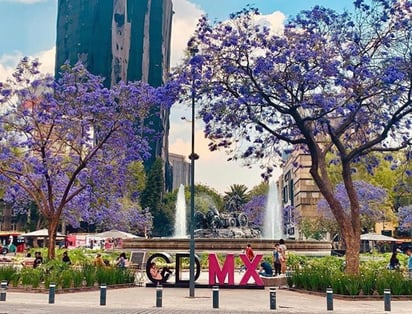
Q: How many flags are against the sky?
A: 0